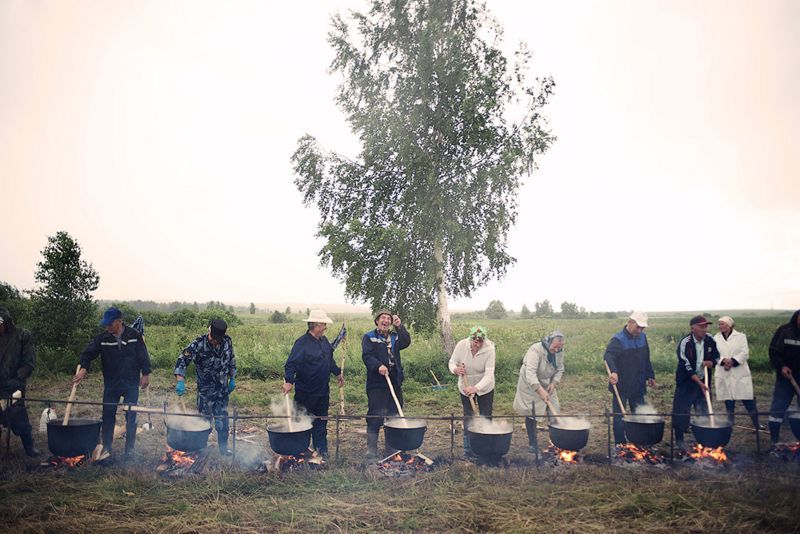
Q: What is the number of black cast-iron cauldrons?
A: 9